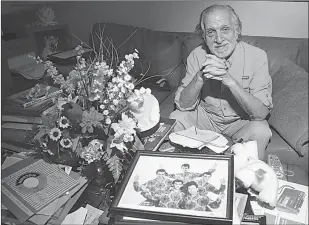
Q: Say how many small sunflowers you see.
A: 3